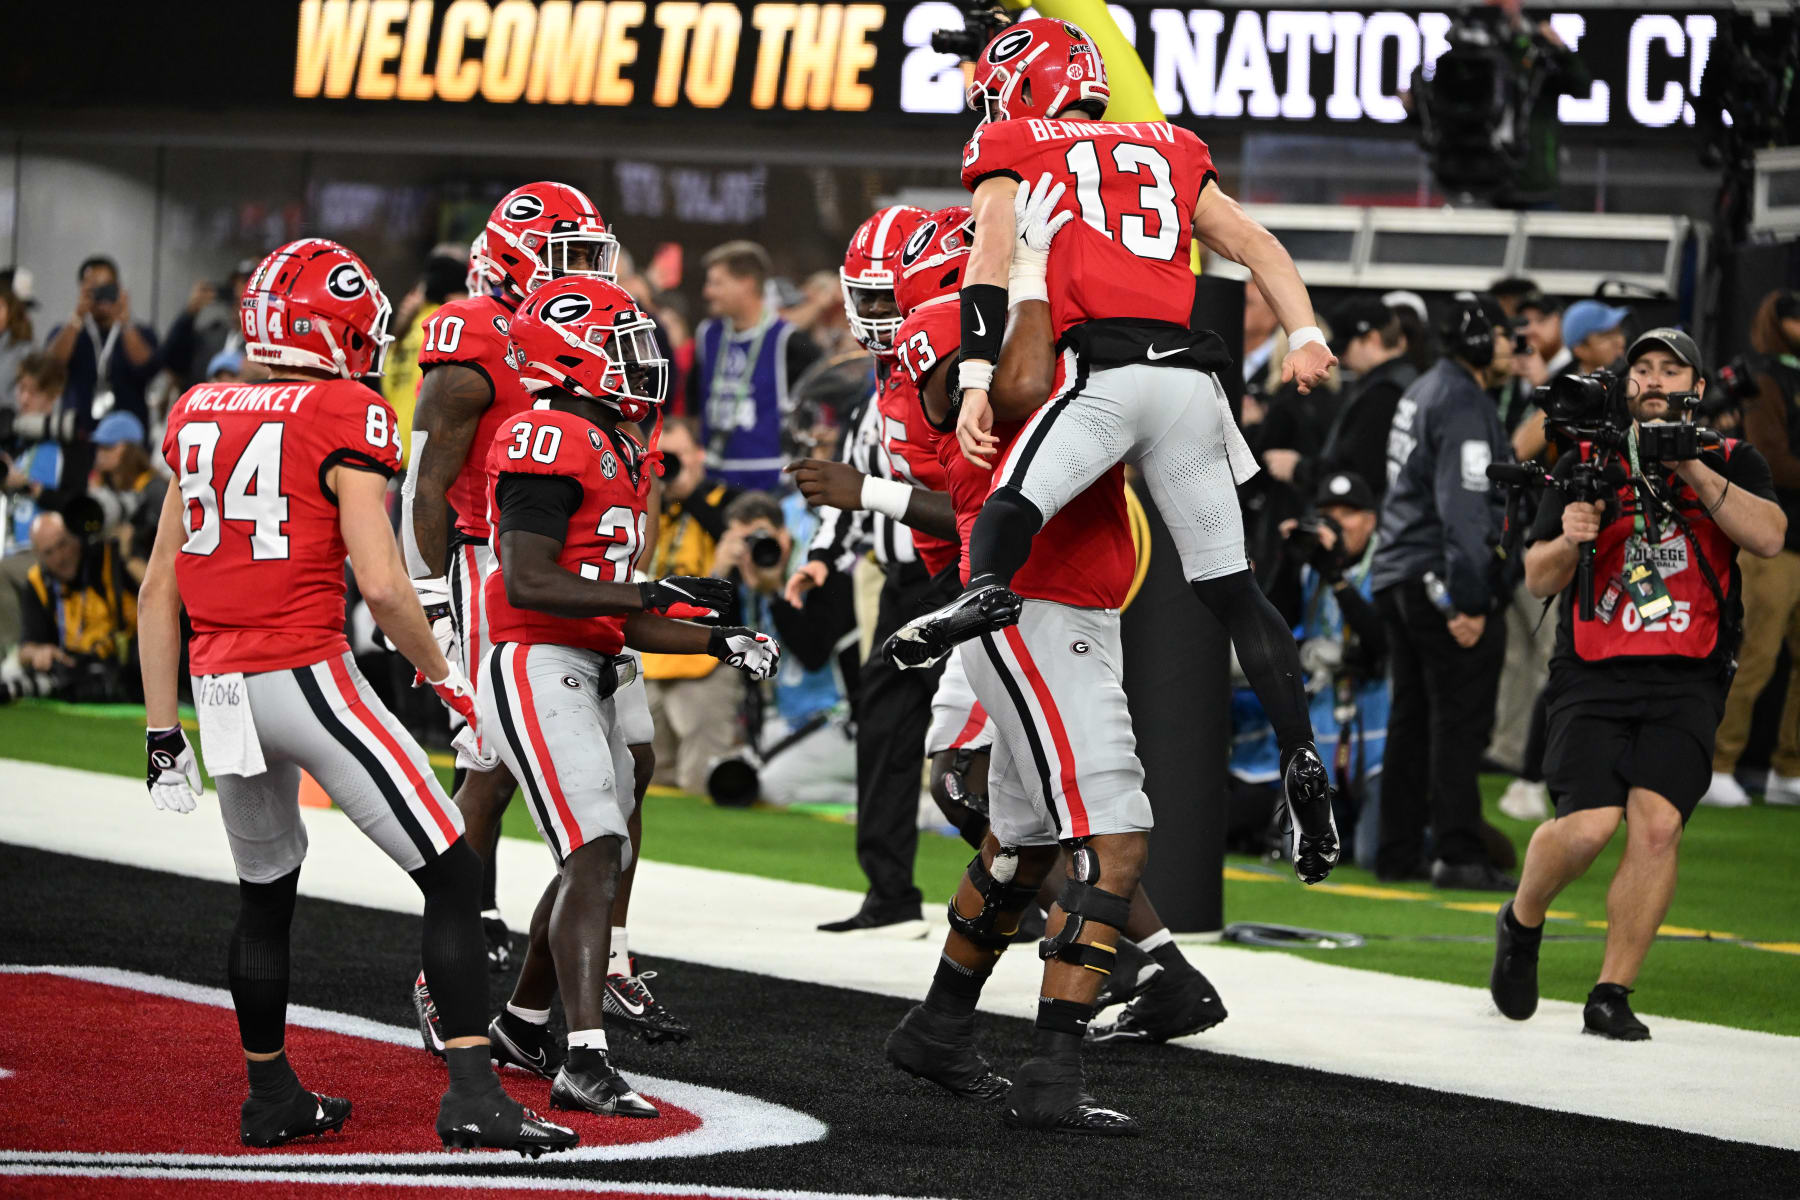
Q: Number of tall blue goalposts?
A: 0